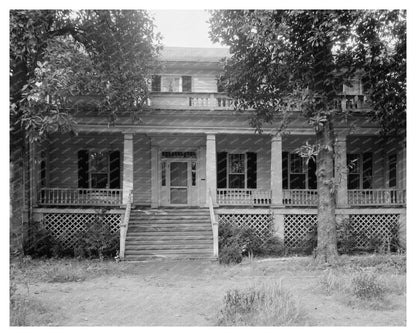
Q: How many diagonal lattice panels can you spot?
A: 4